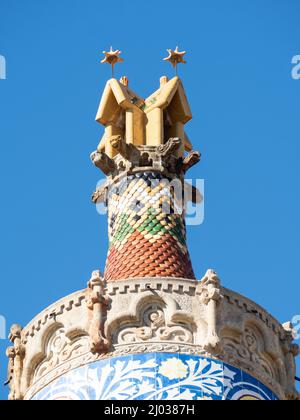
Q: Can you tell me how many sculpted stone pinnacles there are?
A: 4